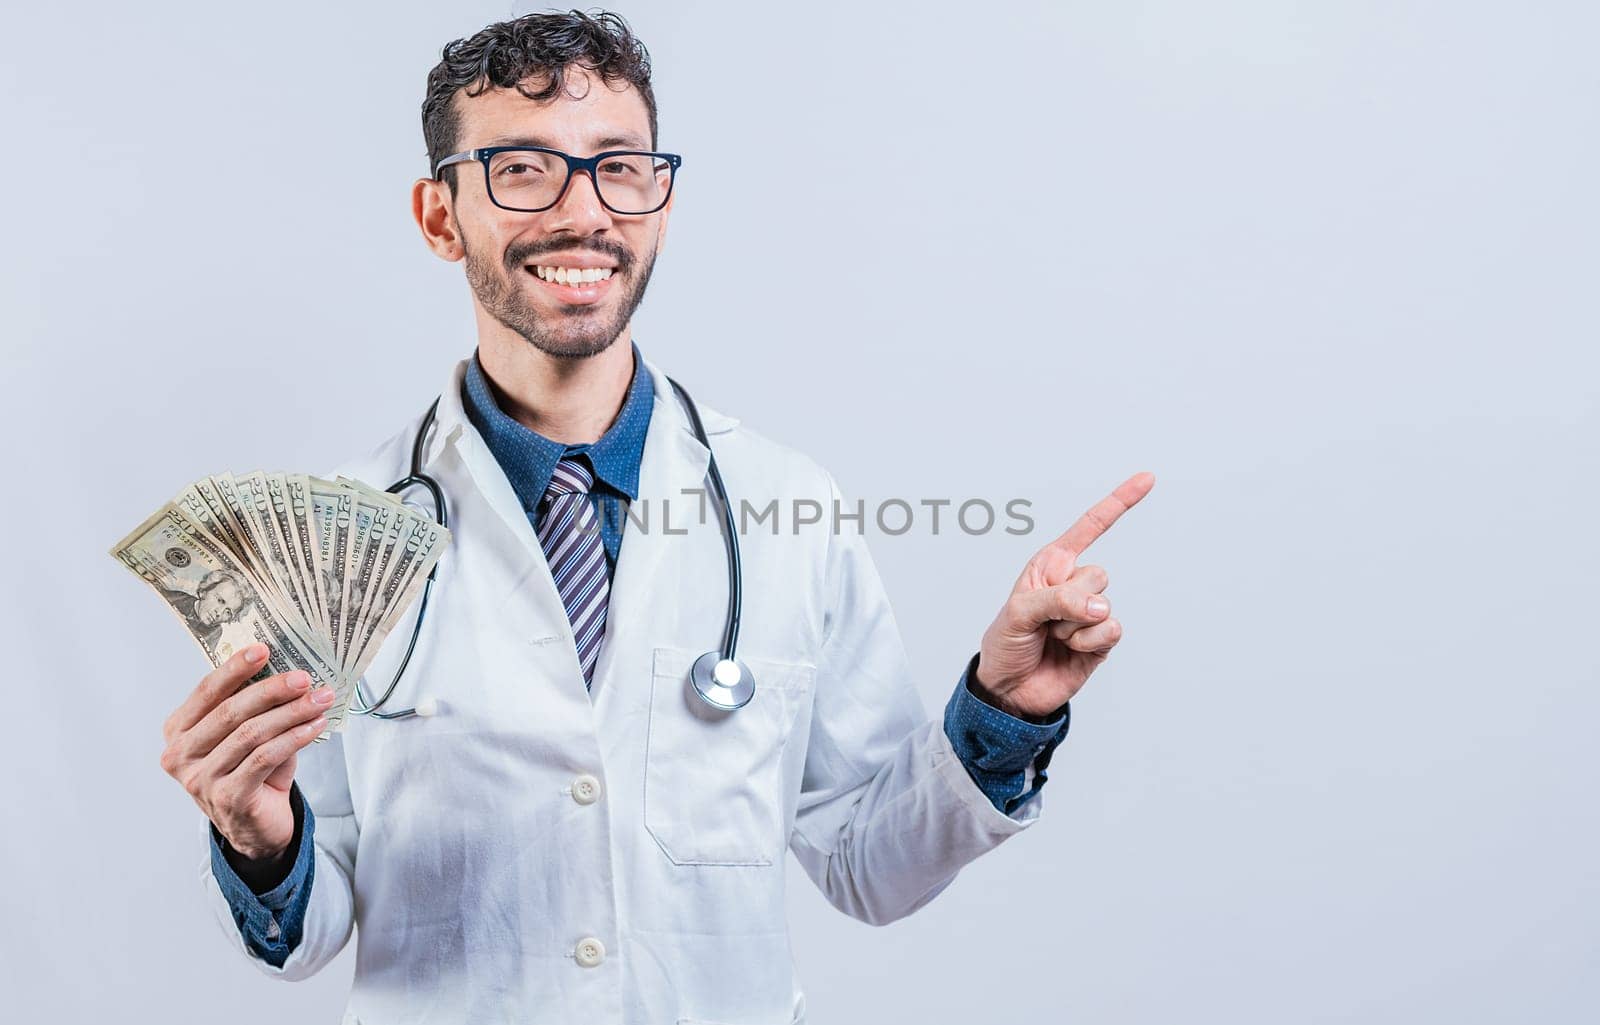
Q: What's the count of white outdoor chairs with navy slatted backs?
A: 0